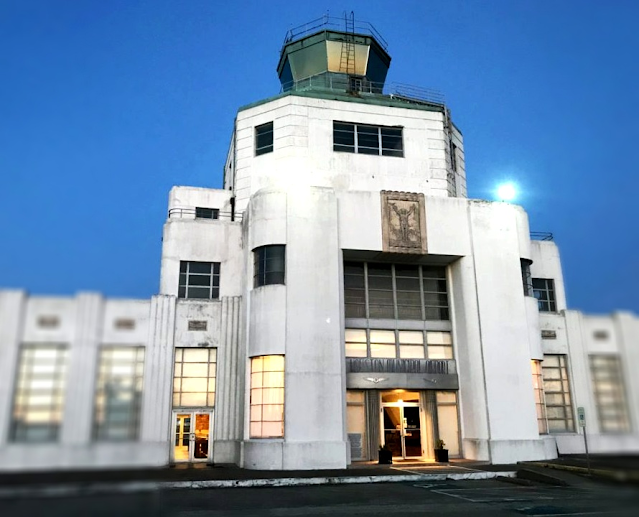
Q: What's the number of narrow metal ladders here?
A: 1